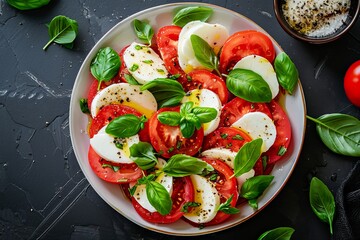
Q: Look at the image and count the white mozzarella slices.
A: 10